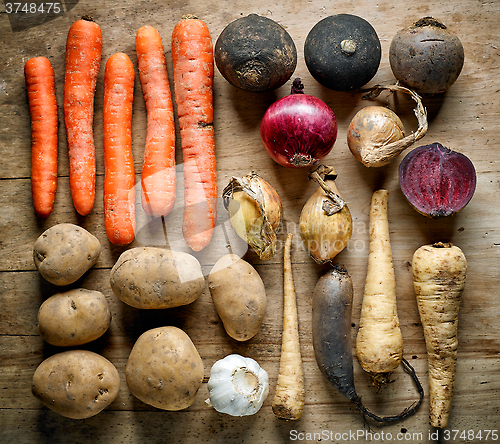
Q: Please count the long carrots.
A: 5